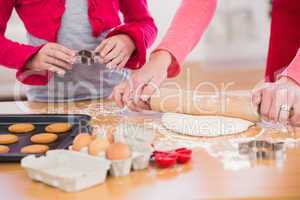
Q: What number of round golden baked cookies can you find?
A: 6